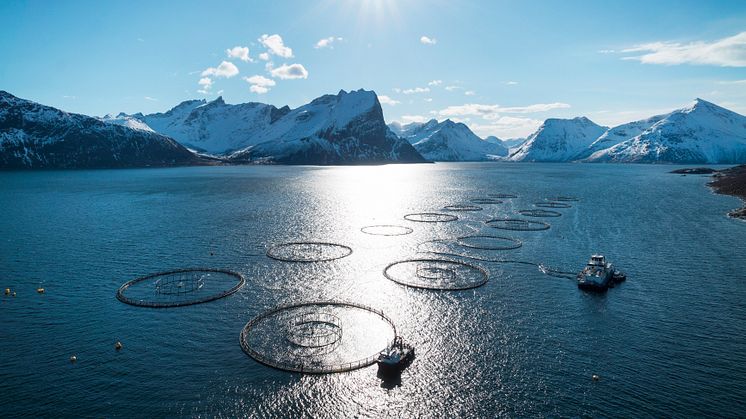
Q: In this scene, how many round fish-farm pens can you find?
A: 14